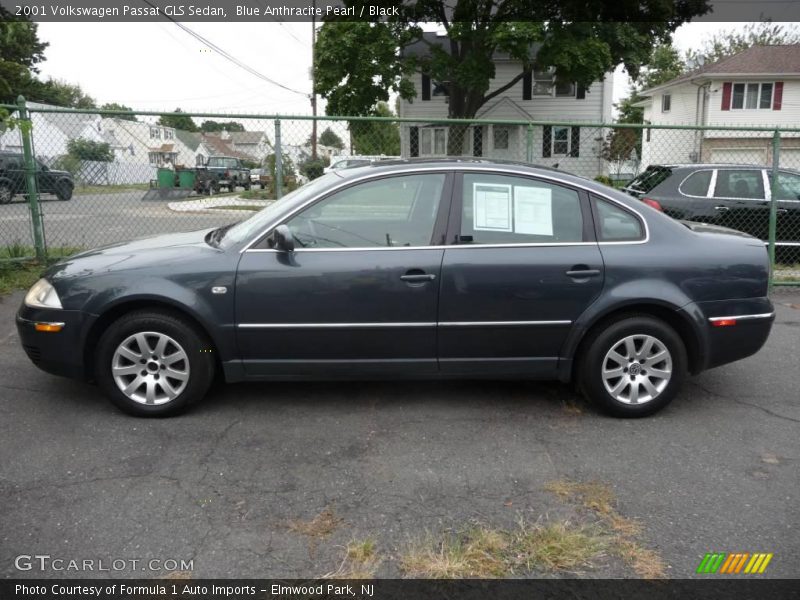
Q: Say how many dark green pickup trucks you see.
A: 1